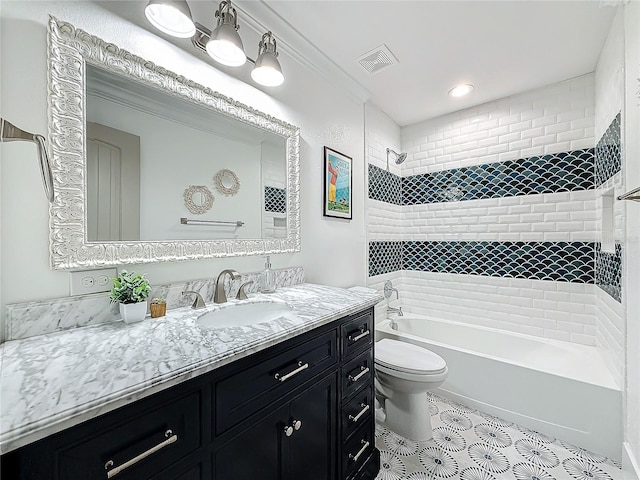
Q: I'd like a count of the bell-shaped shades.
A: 3